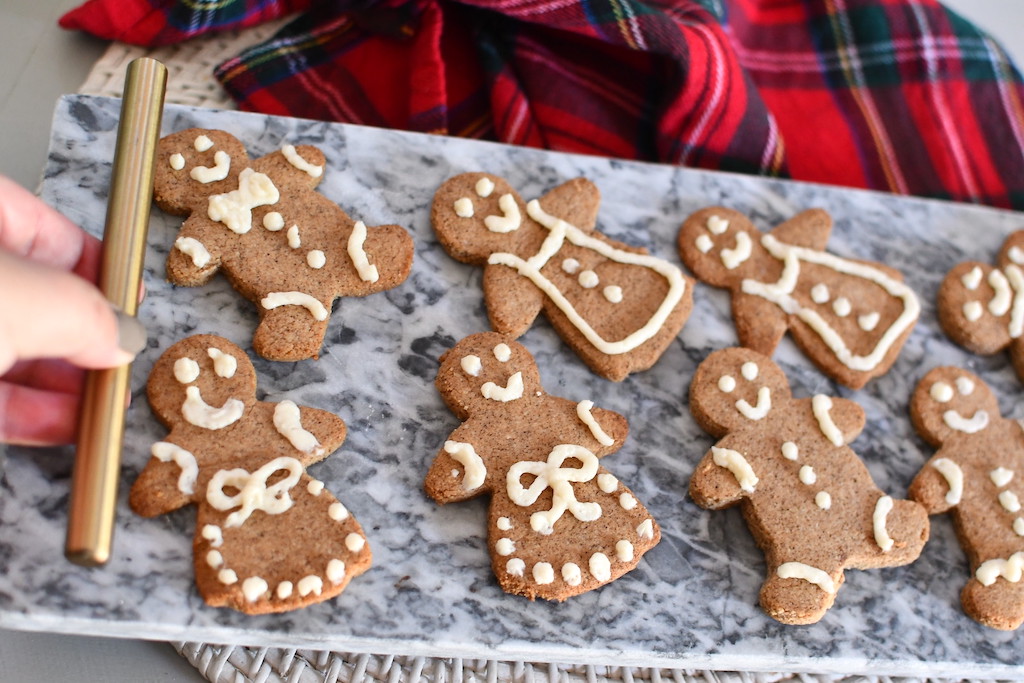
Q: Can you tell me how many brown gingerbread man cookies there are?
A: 8